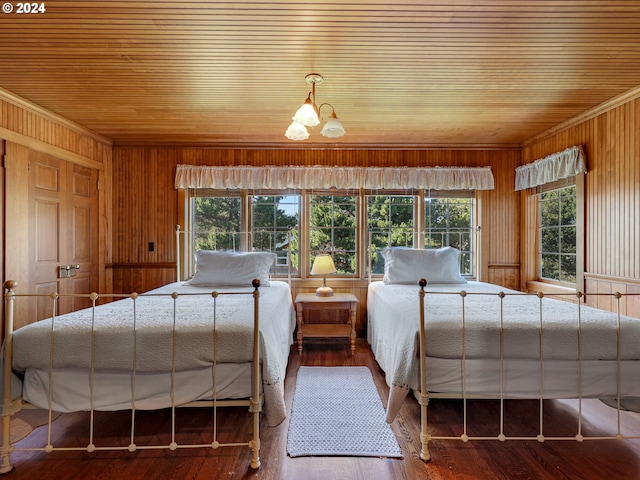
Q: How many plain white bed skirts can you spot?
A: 2